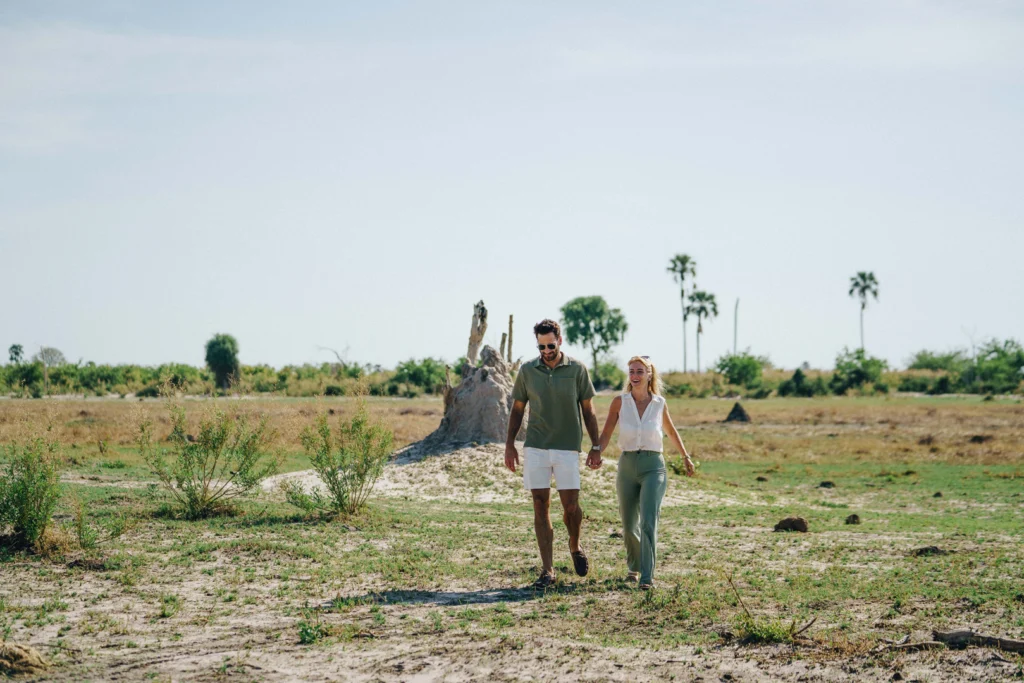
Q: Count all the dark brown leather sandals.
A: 2